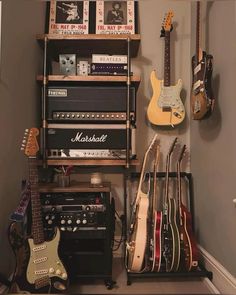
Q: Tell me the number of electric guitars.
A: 7